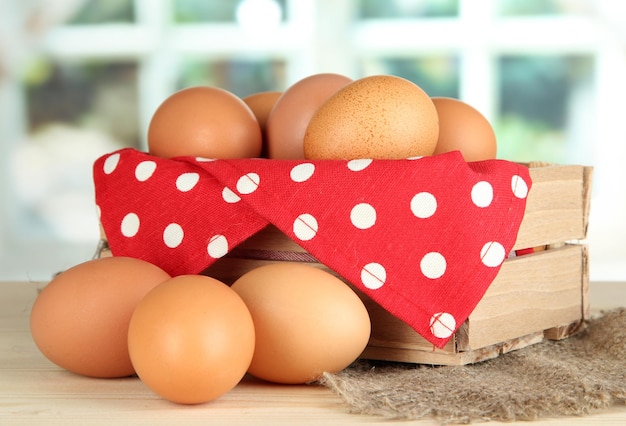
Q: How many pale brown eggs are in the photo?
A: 8